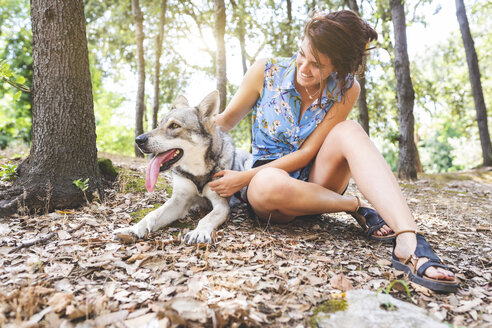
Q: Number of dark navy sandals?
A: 2